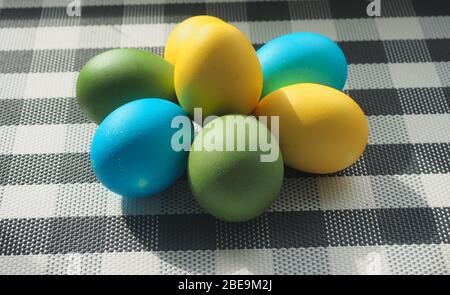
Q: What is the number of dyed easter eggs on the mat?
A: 7